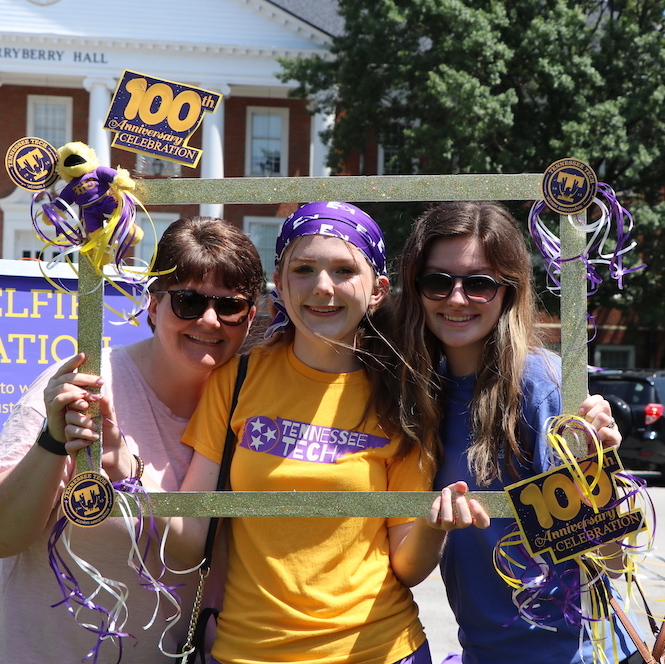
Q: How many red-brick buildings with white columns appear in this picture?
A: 1